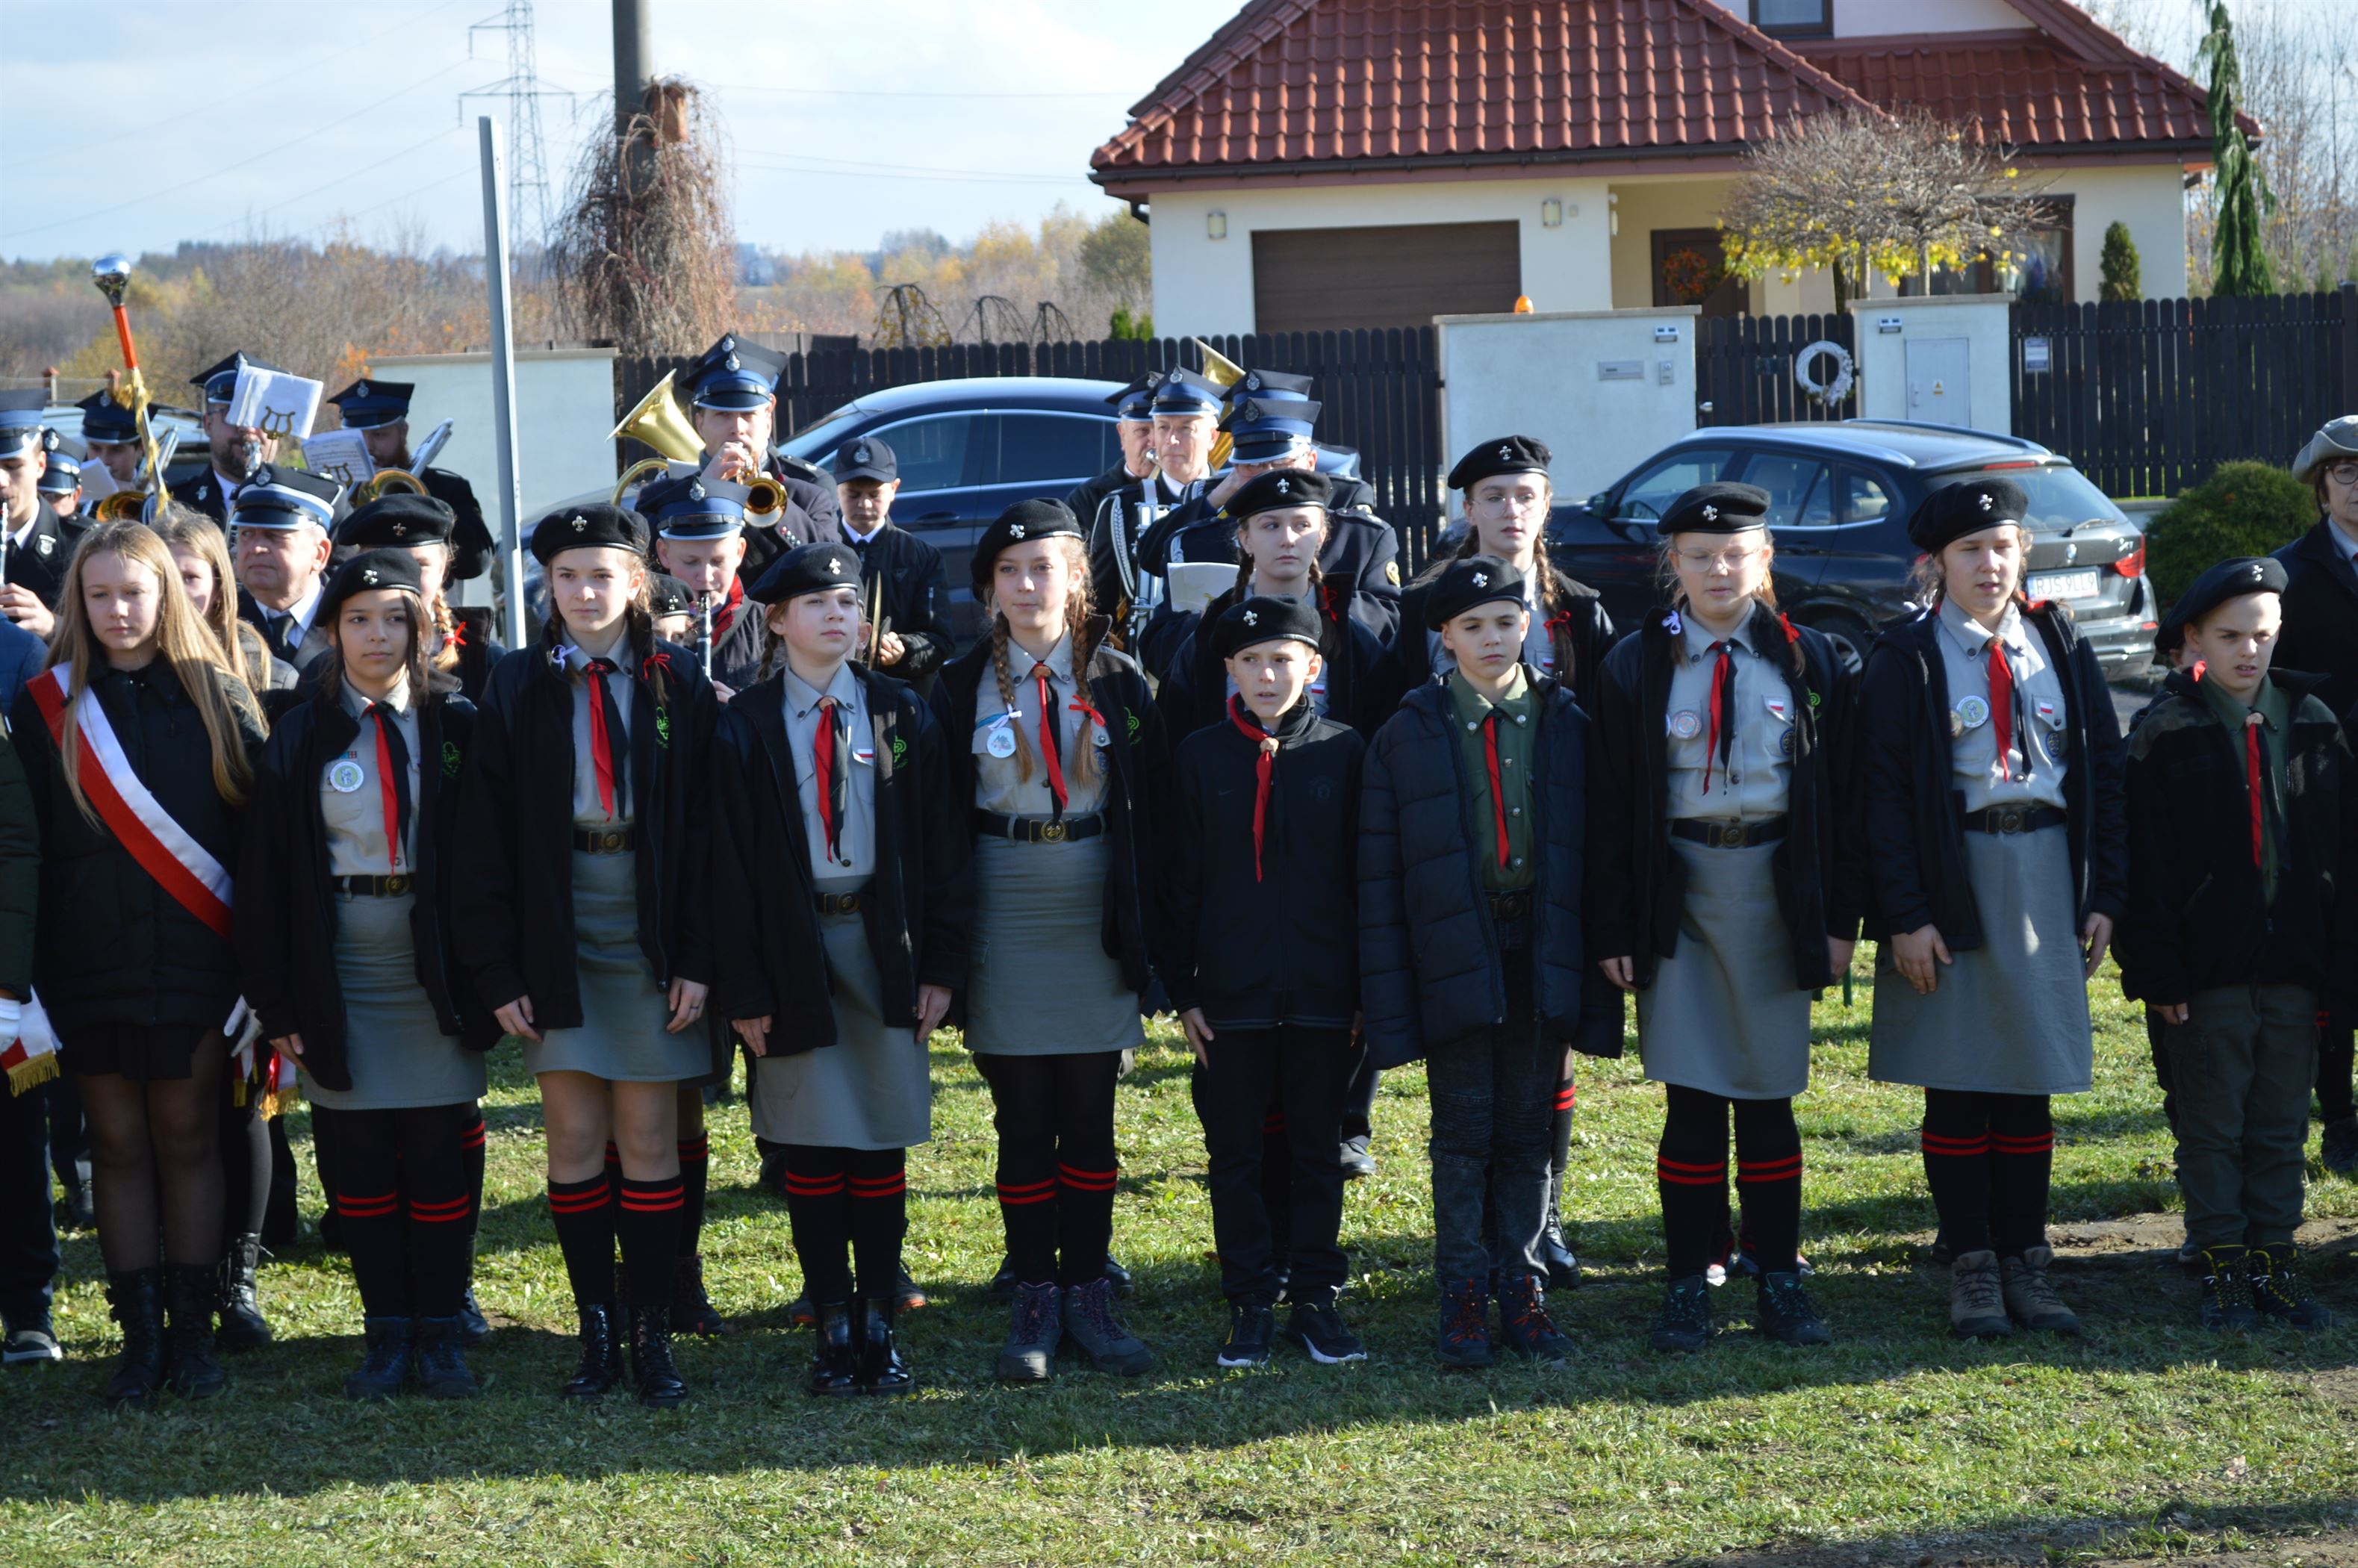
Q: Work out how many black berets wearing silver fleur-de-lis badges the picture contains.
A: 13